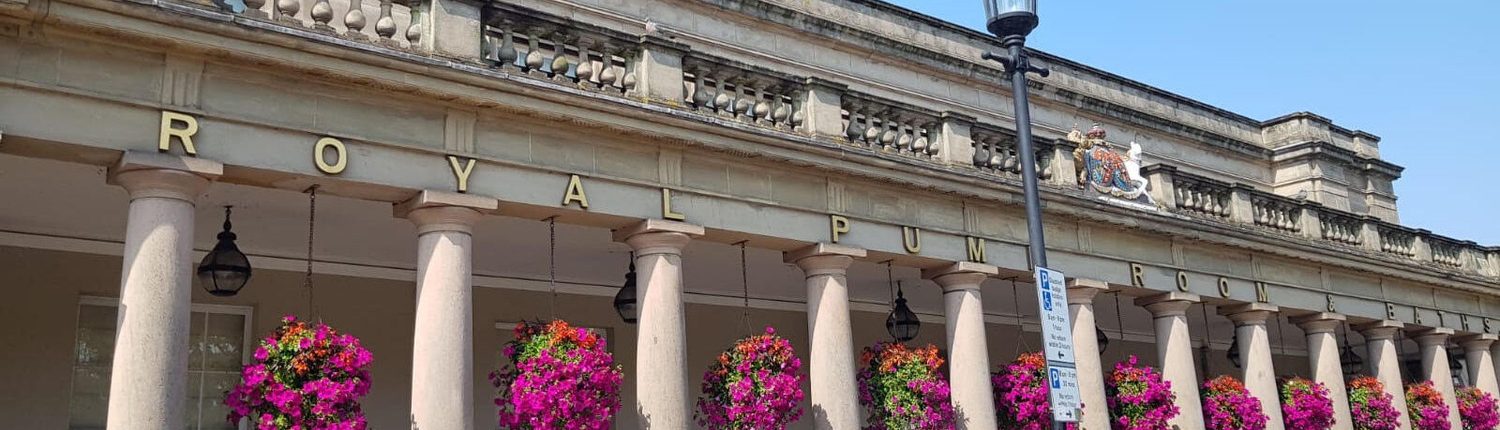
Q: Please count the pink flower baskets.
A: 11